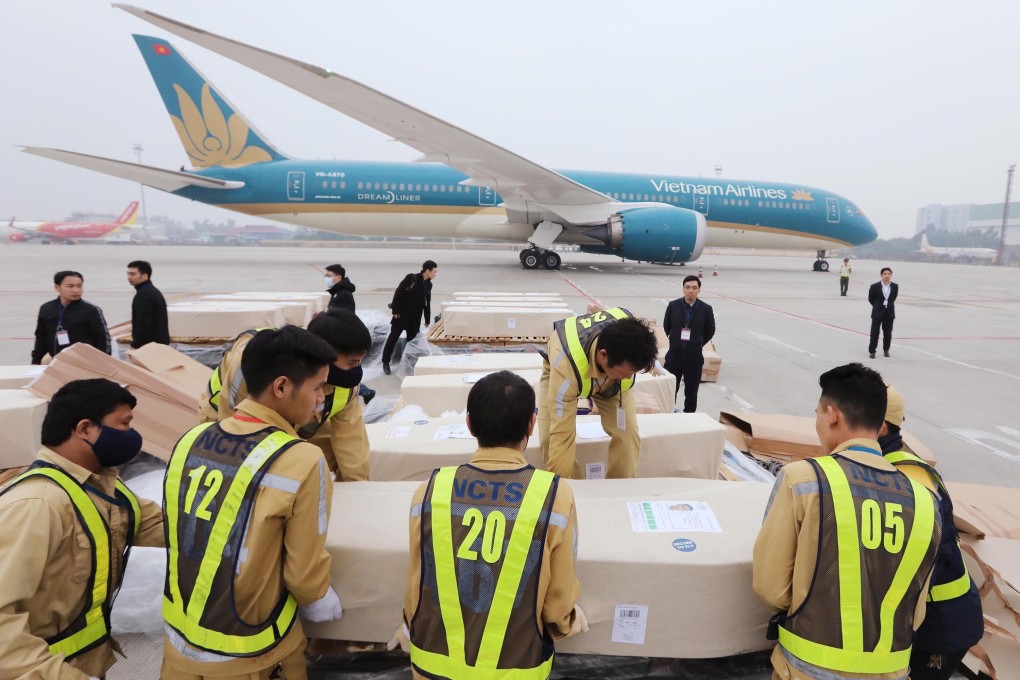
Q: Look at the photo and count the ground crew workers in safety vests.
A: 8